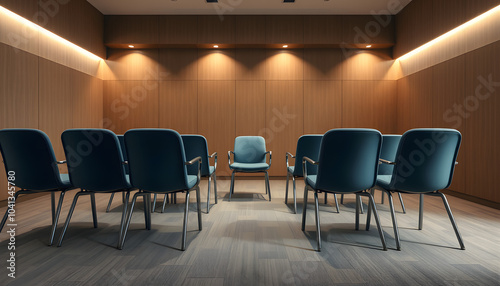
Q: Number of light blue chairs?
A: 1